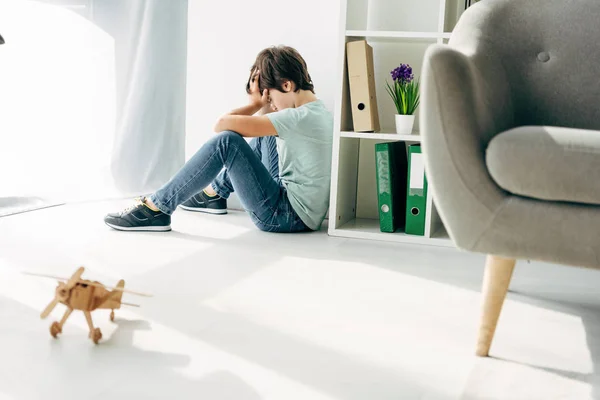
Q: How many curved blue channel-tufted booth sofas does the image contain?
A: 0